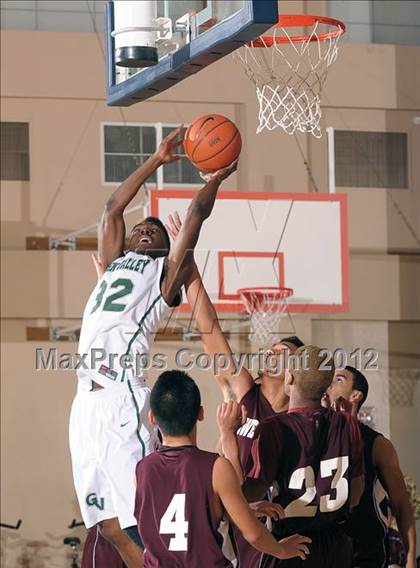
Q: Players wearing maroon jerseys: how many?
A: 4